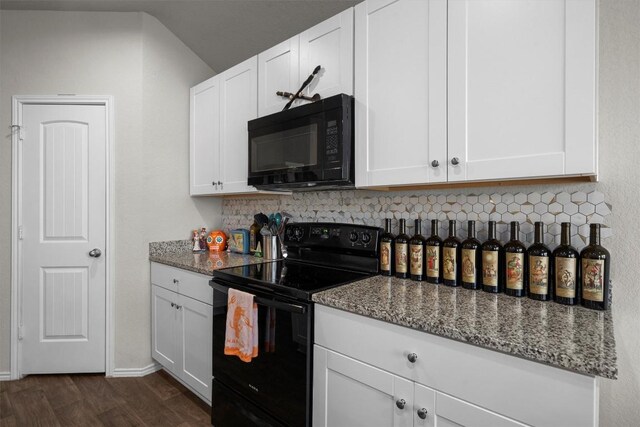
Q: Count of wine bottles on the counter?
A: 11